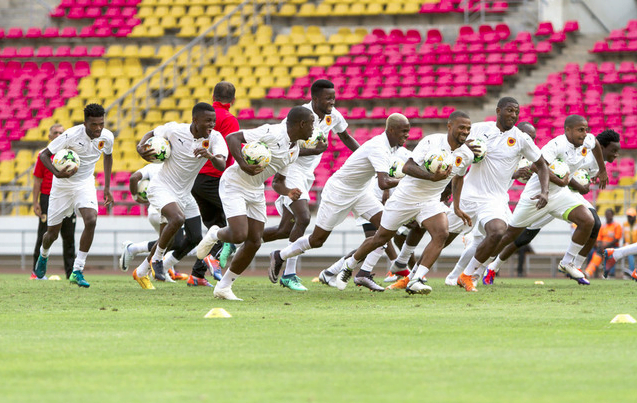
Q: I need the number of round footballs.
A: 11